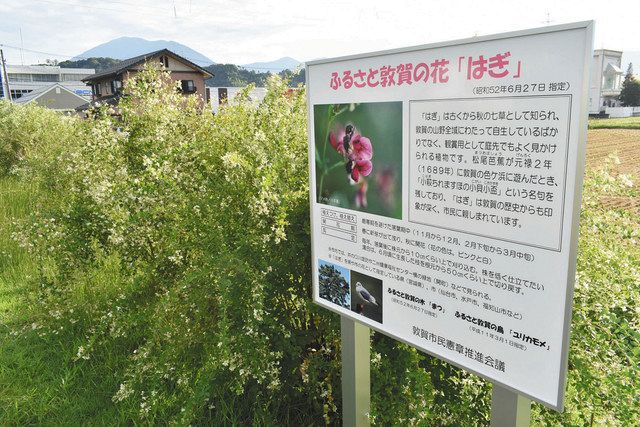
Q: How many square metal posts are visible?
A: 2